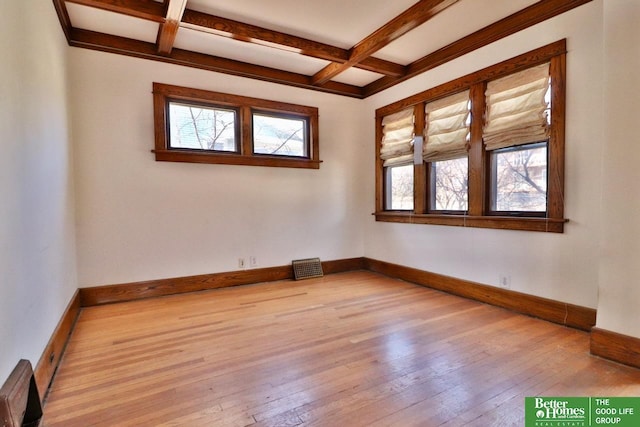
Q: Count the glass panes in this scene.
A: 5